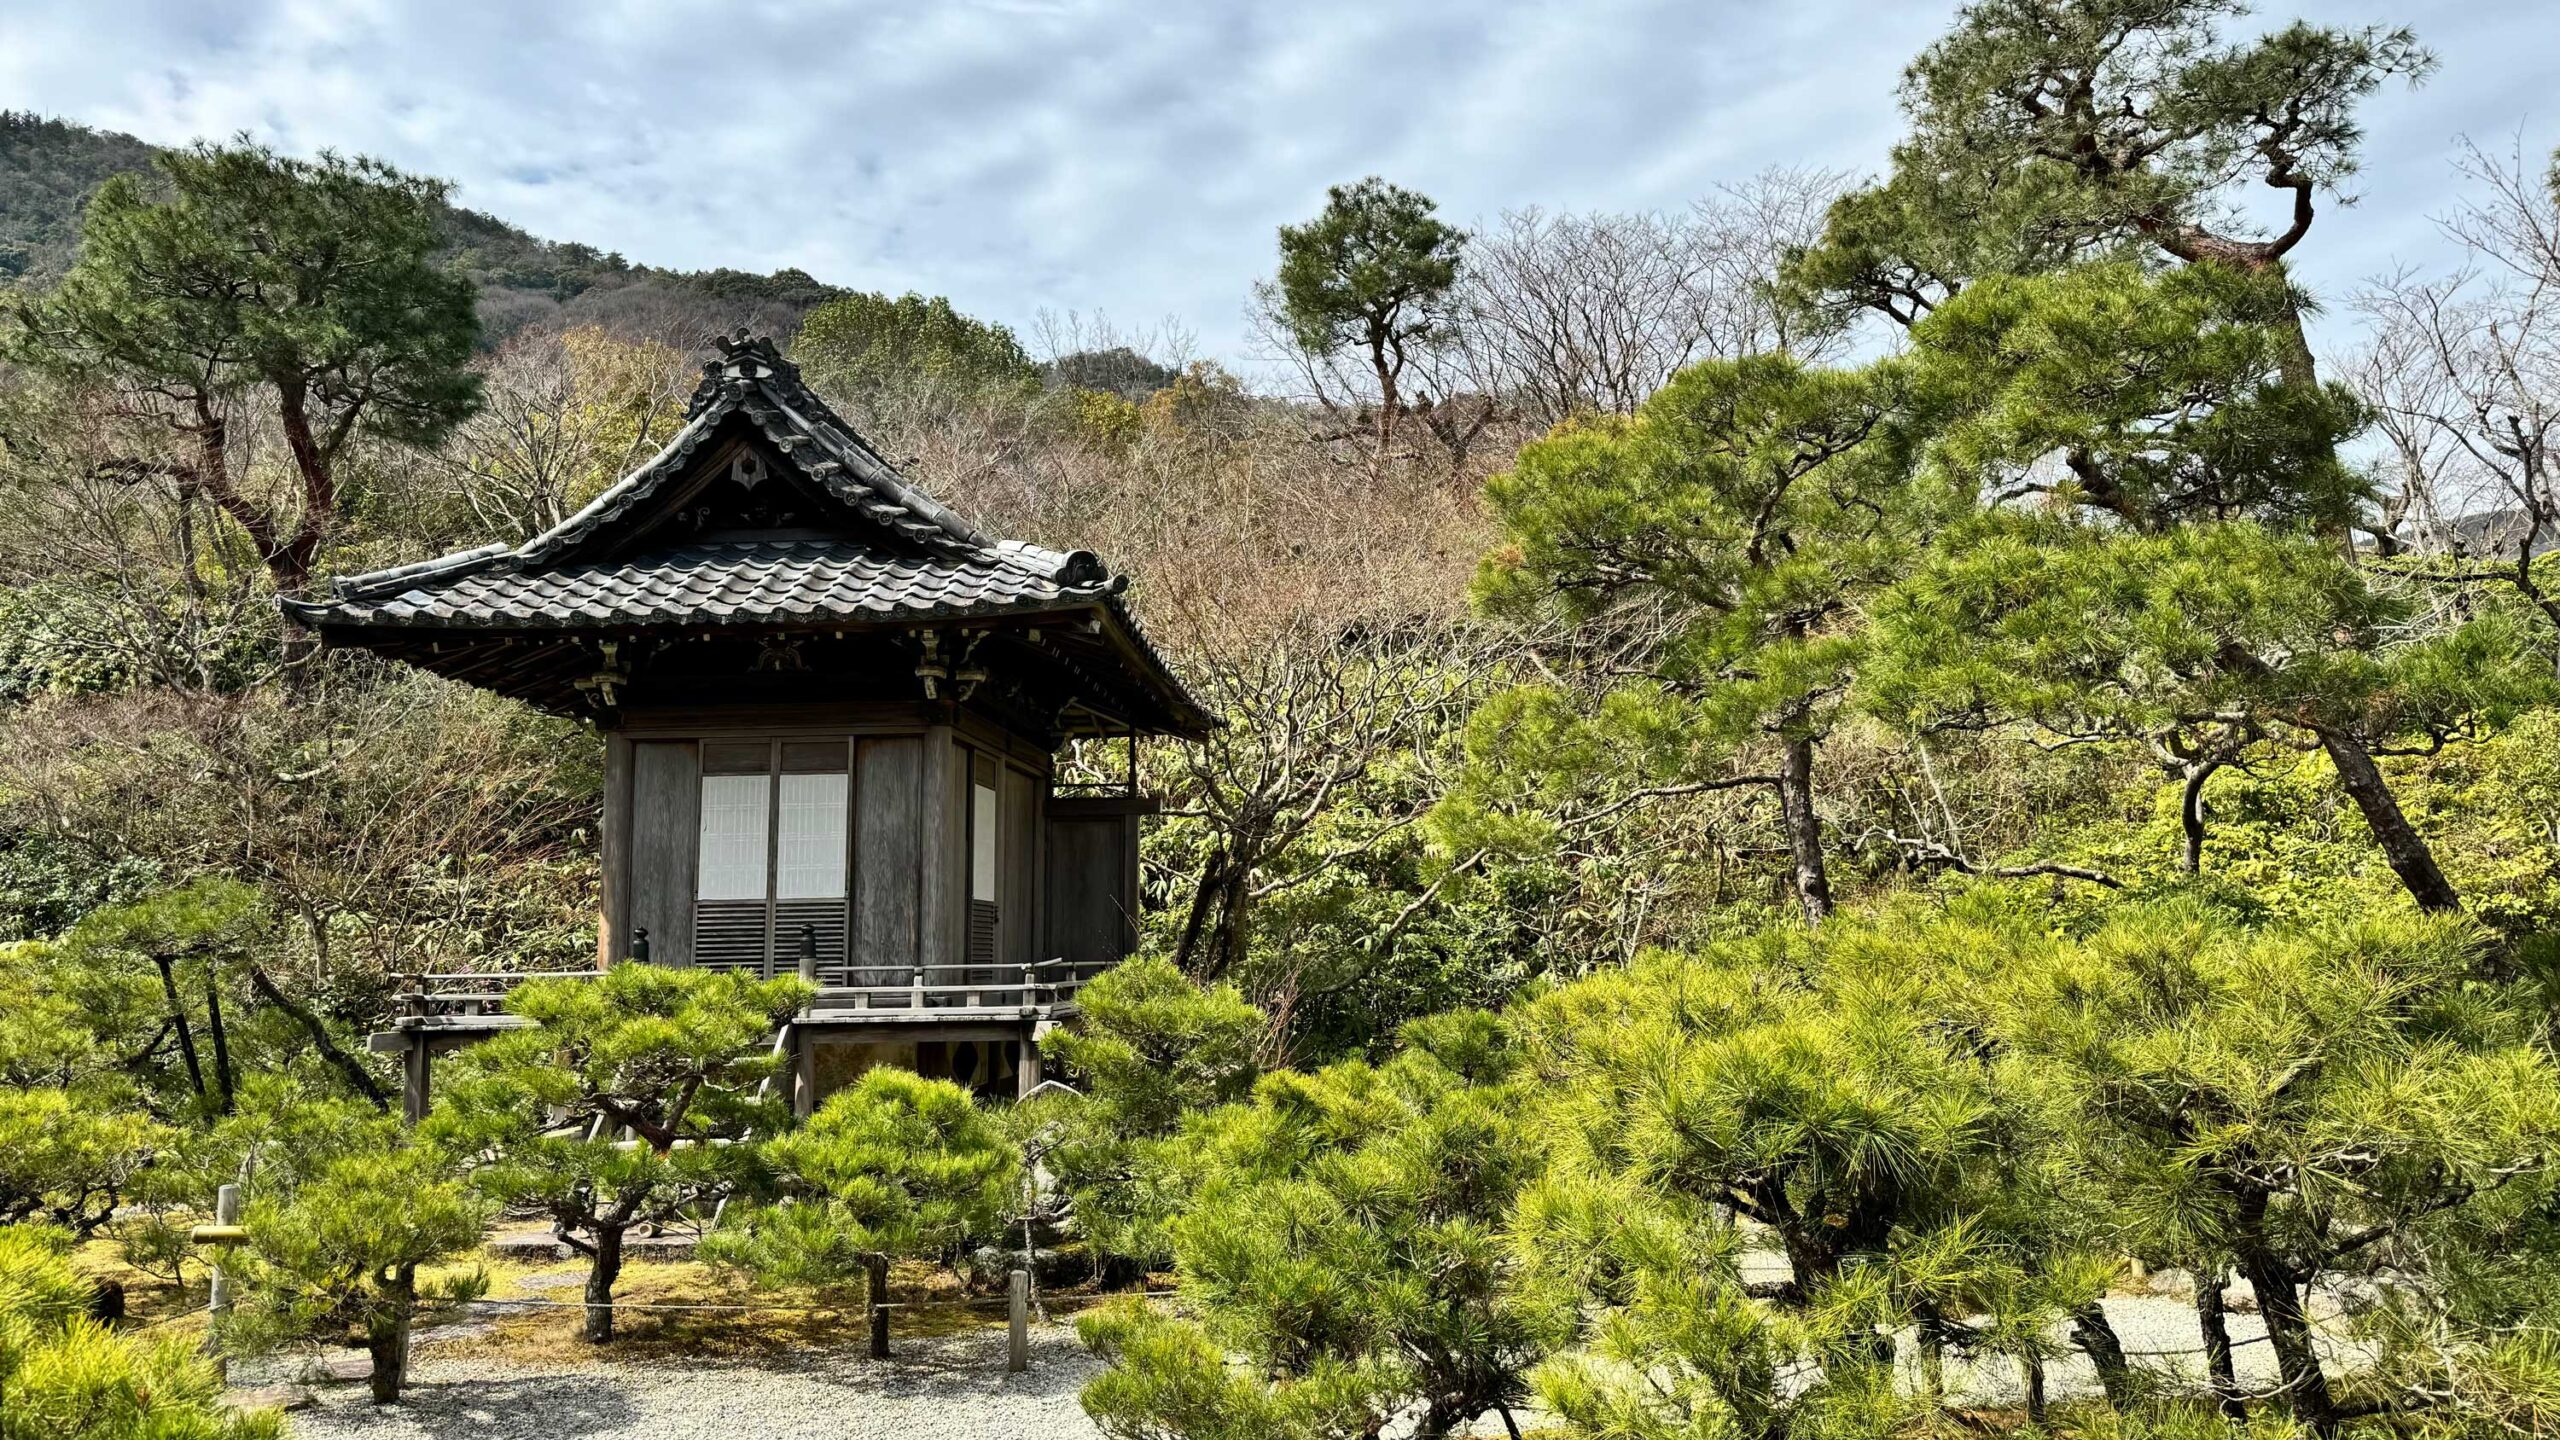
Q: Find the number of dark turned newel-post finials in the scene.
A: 2